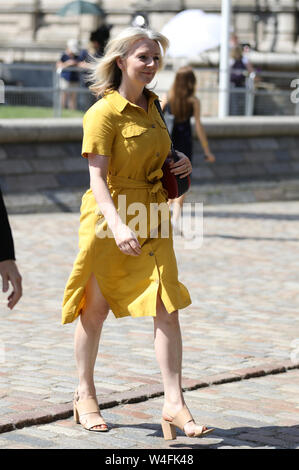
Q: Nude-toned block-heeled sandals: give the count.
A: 2